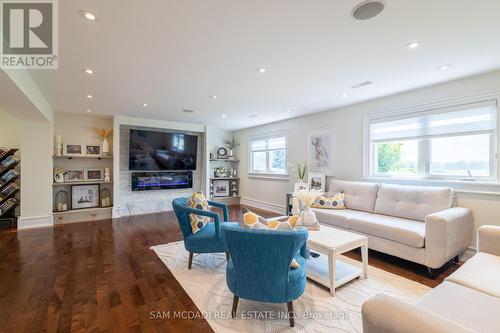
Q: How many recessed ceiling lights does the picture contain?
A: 12